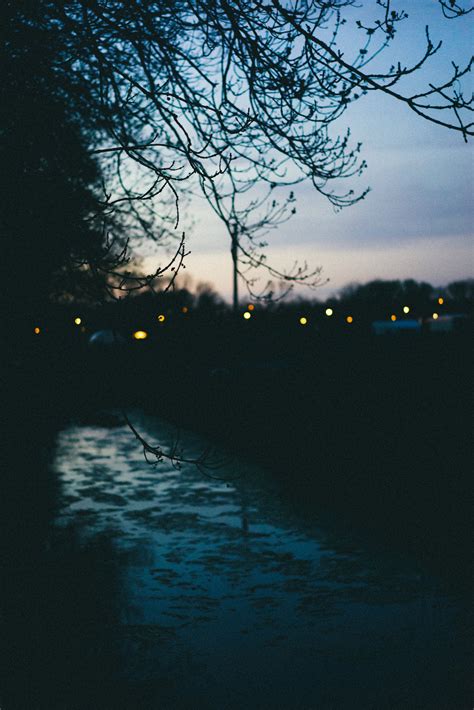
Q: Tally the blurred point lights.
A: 14